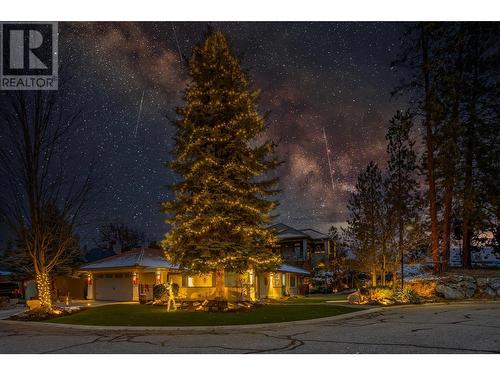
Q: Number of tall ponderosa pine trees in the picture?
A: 3